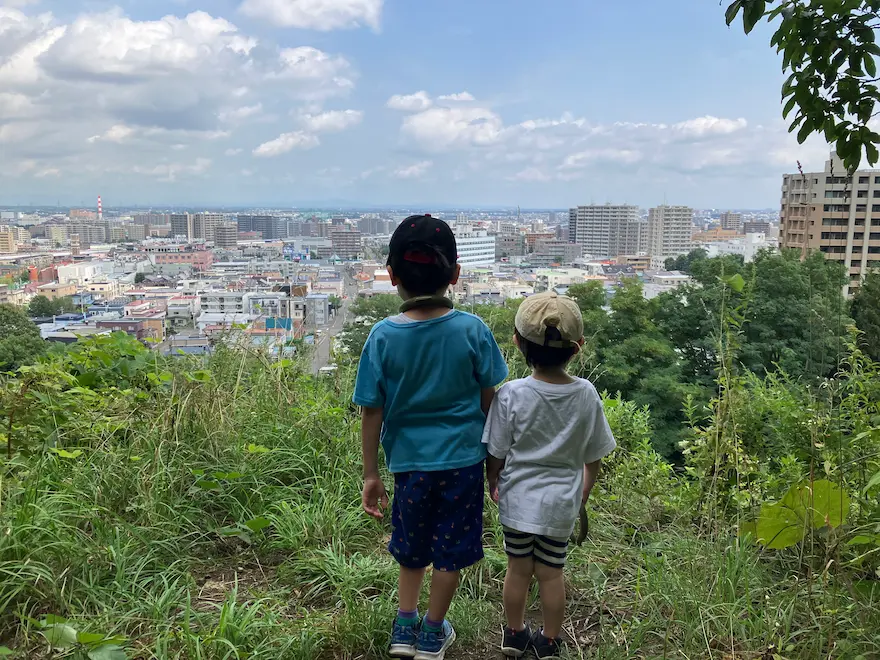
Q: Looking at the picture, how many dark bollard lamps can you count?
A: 0